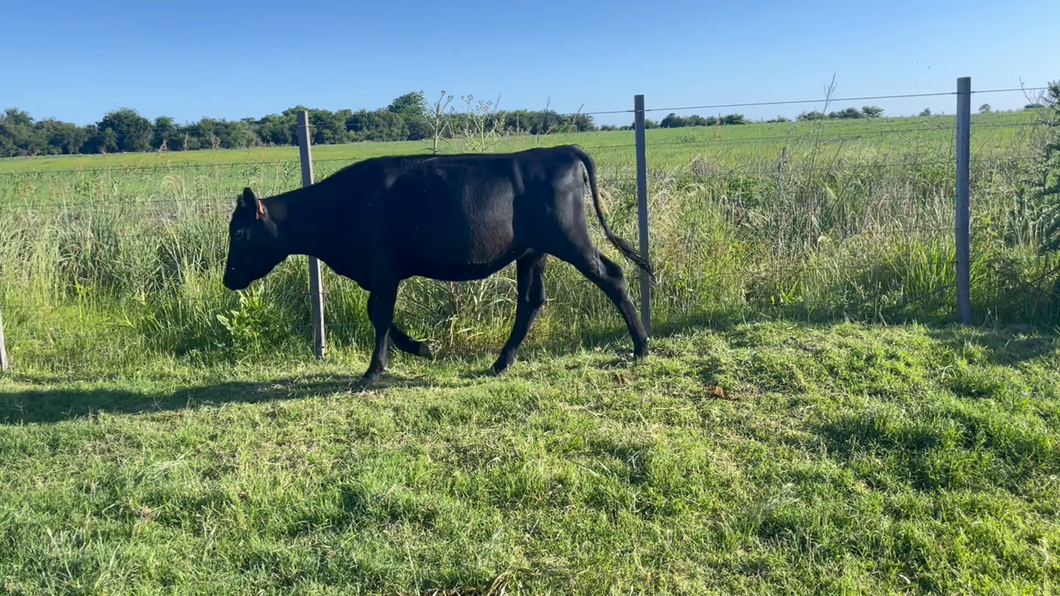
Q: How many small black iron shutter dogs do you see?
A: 0